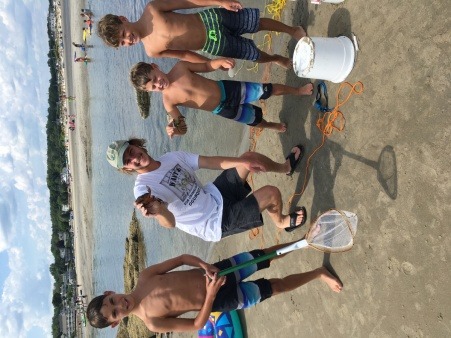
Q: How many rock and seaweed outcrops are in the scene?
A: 2